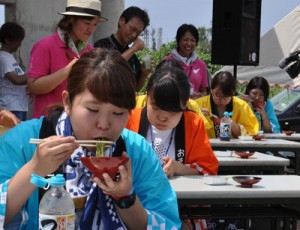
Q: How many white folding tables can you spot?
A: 4